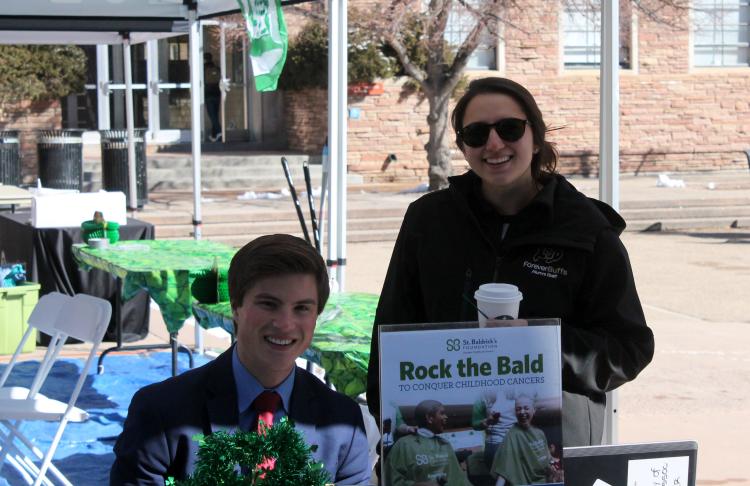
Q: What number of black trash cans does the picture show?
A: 3